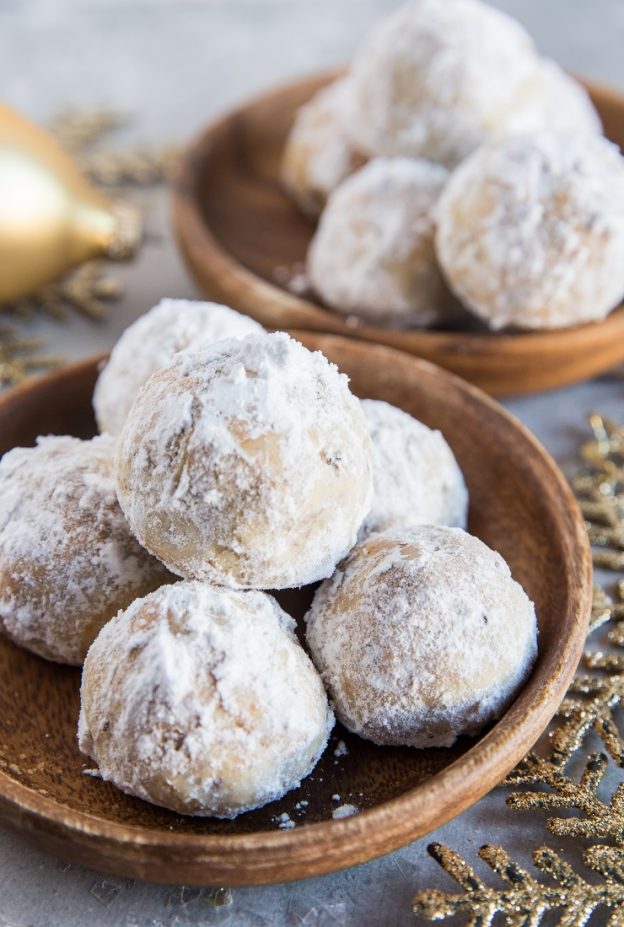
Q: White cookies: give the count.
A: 11